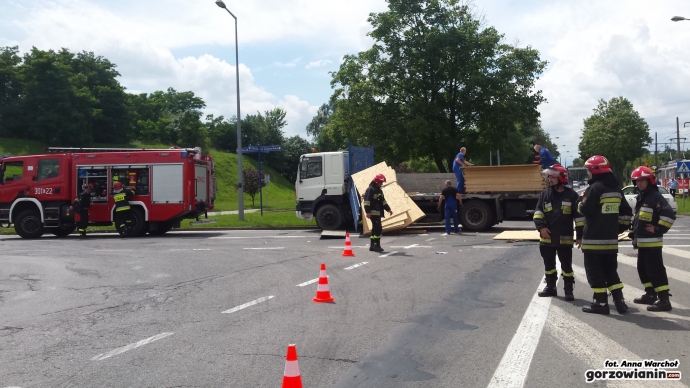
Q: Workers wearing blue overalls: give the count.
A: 3